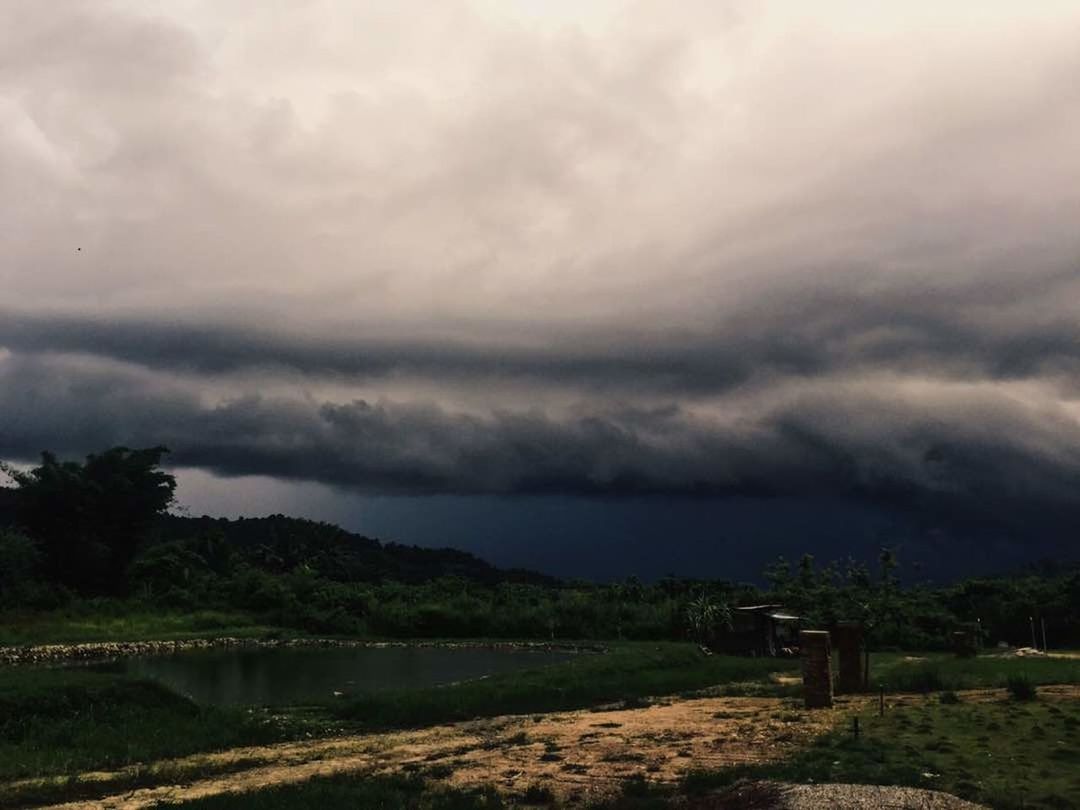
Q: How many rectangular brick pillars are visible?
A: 2